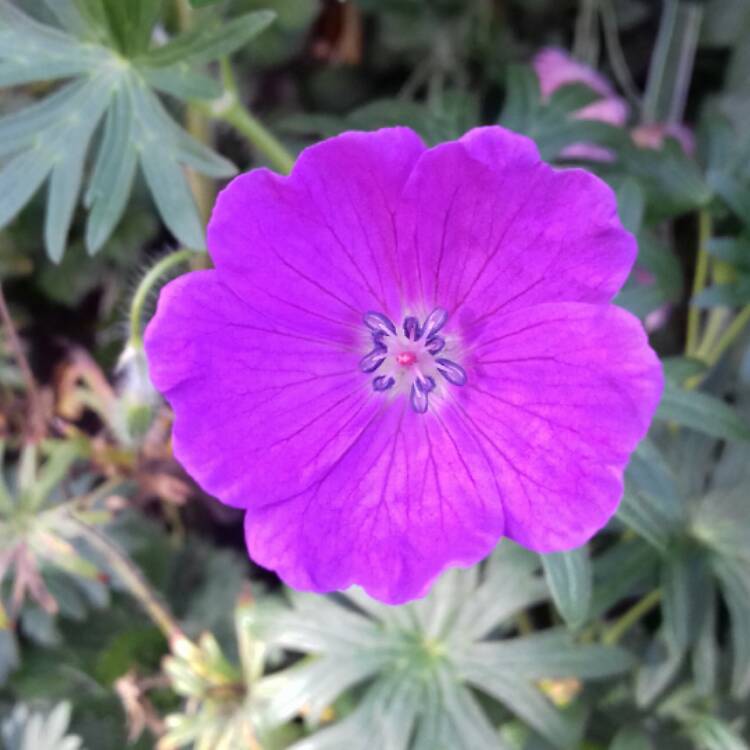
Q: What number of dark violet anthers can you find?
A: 10